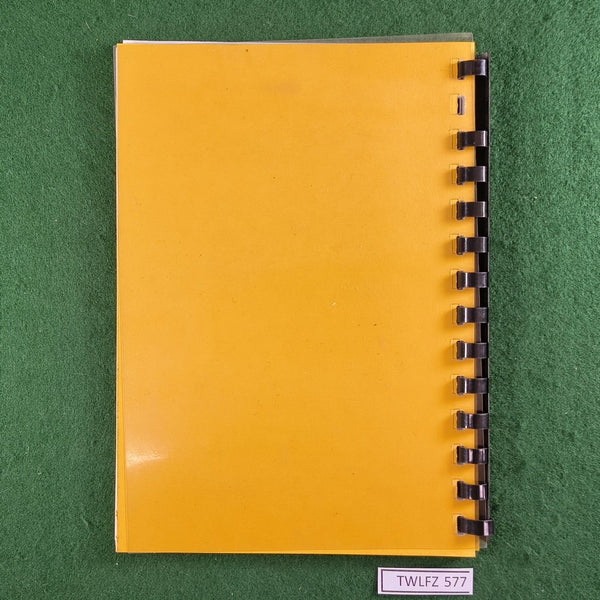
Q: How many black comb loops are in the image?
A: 13